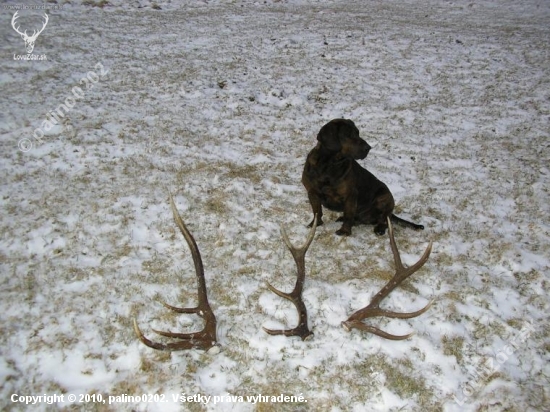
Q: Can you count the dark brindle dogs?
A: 1